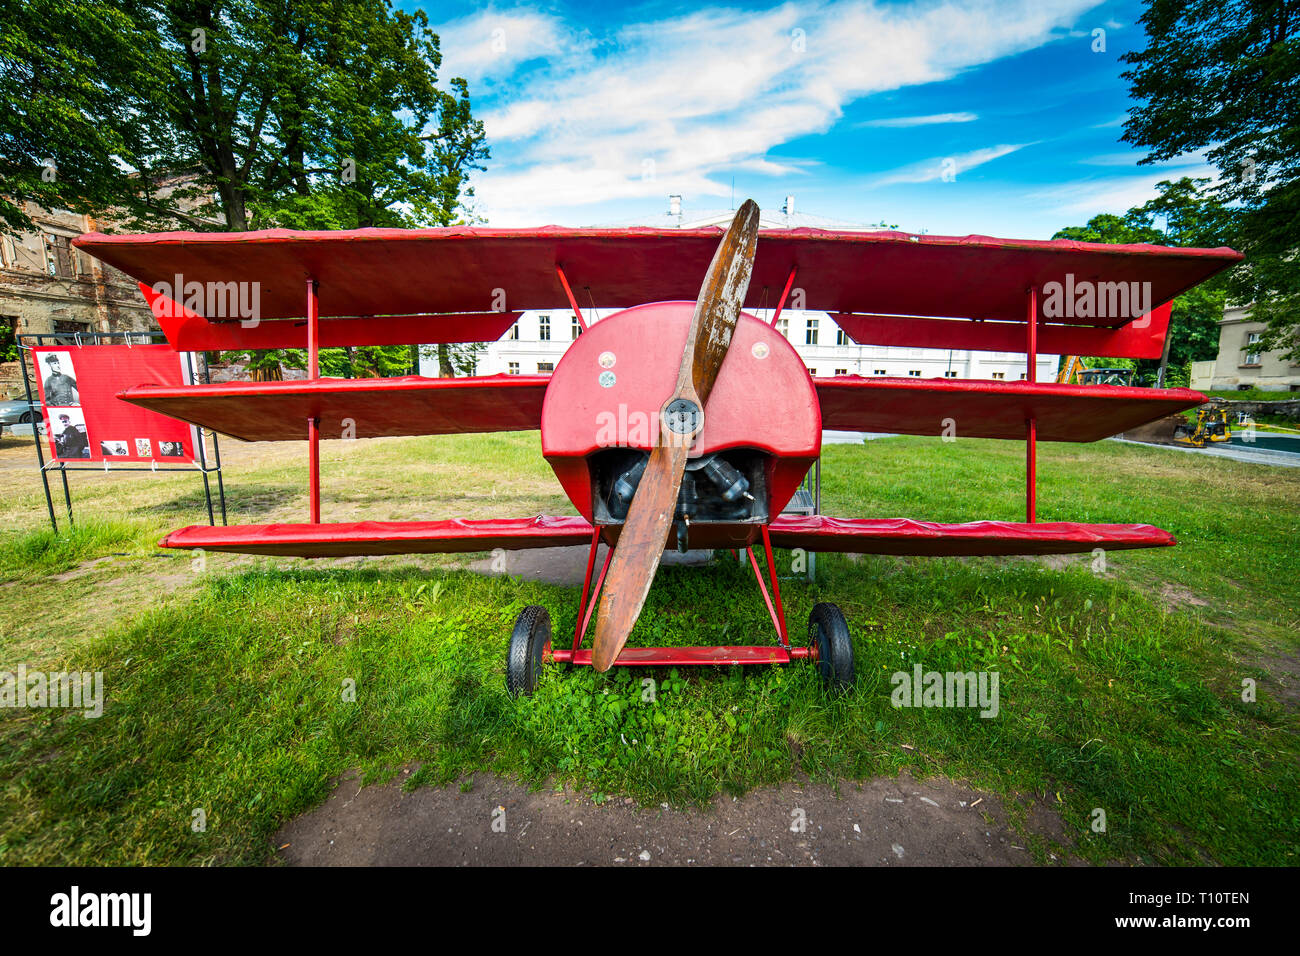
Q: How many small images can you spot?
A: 3